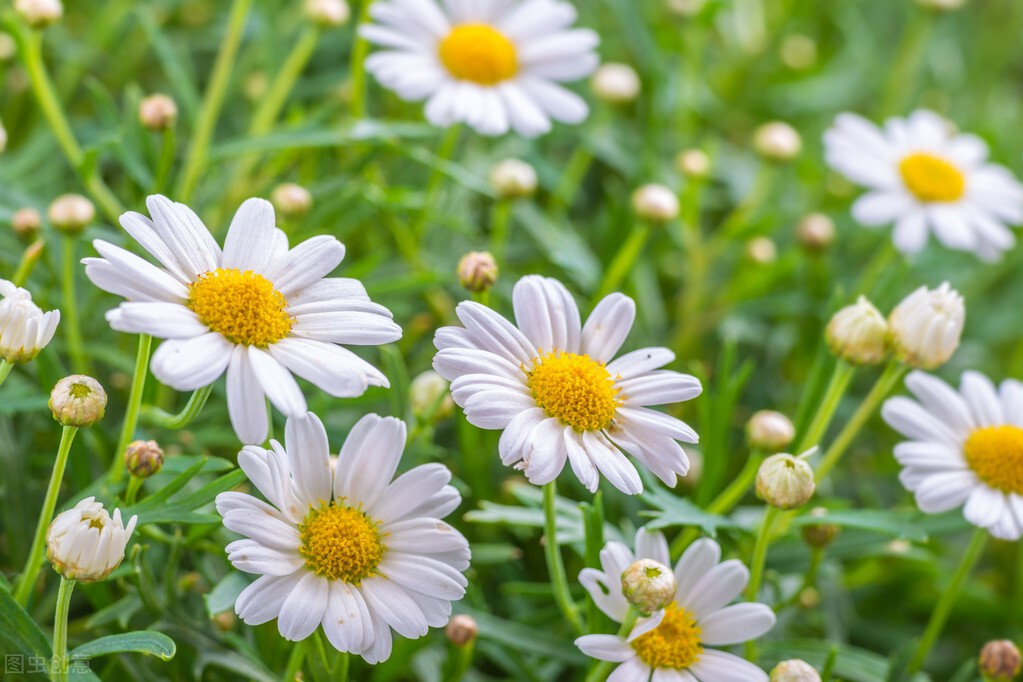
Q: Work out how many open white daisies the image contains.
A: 7